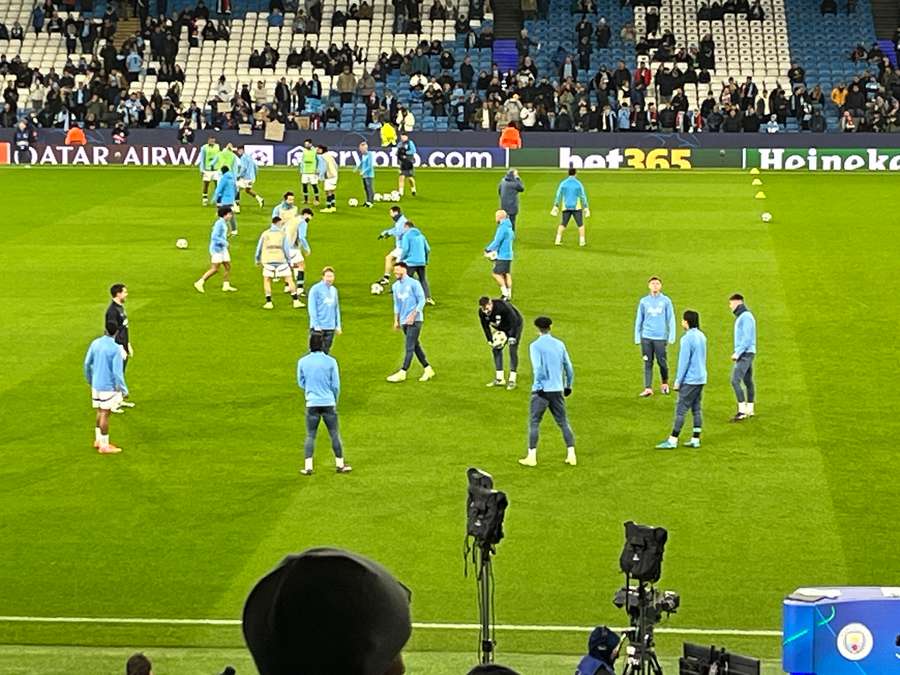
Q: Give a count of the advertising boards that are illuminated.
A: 4